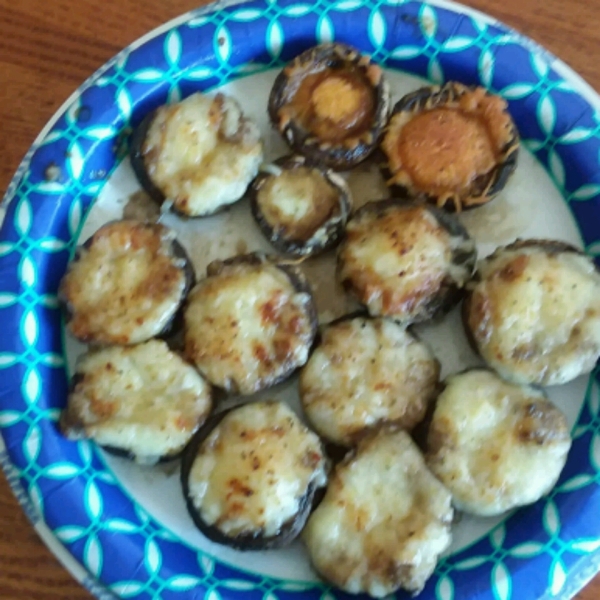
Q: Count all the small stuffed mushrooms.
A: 13